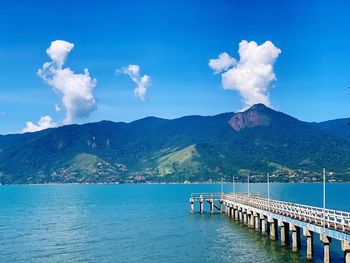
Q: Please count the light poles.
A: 5